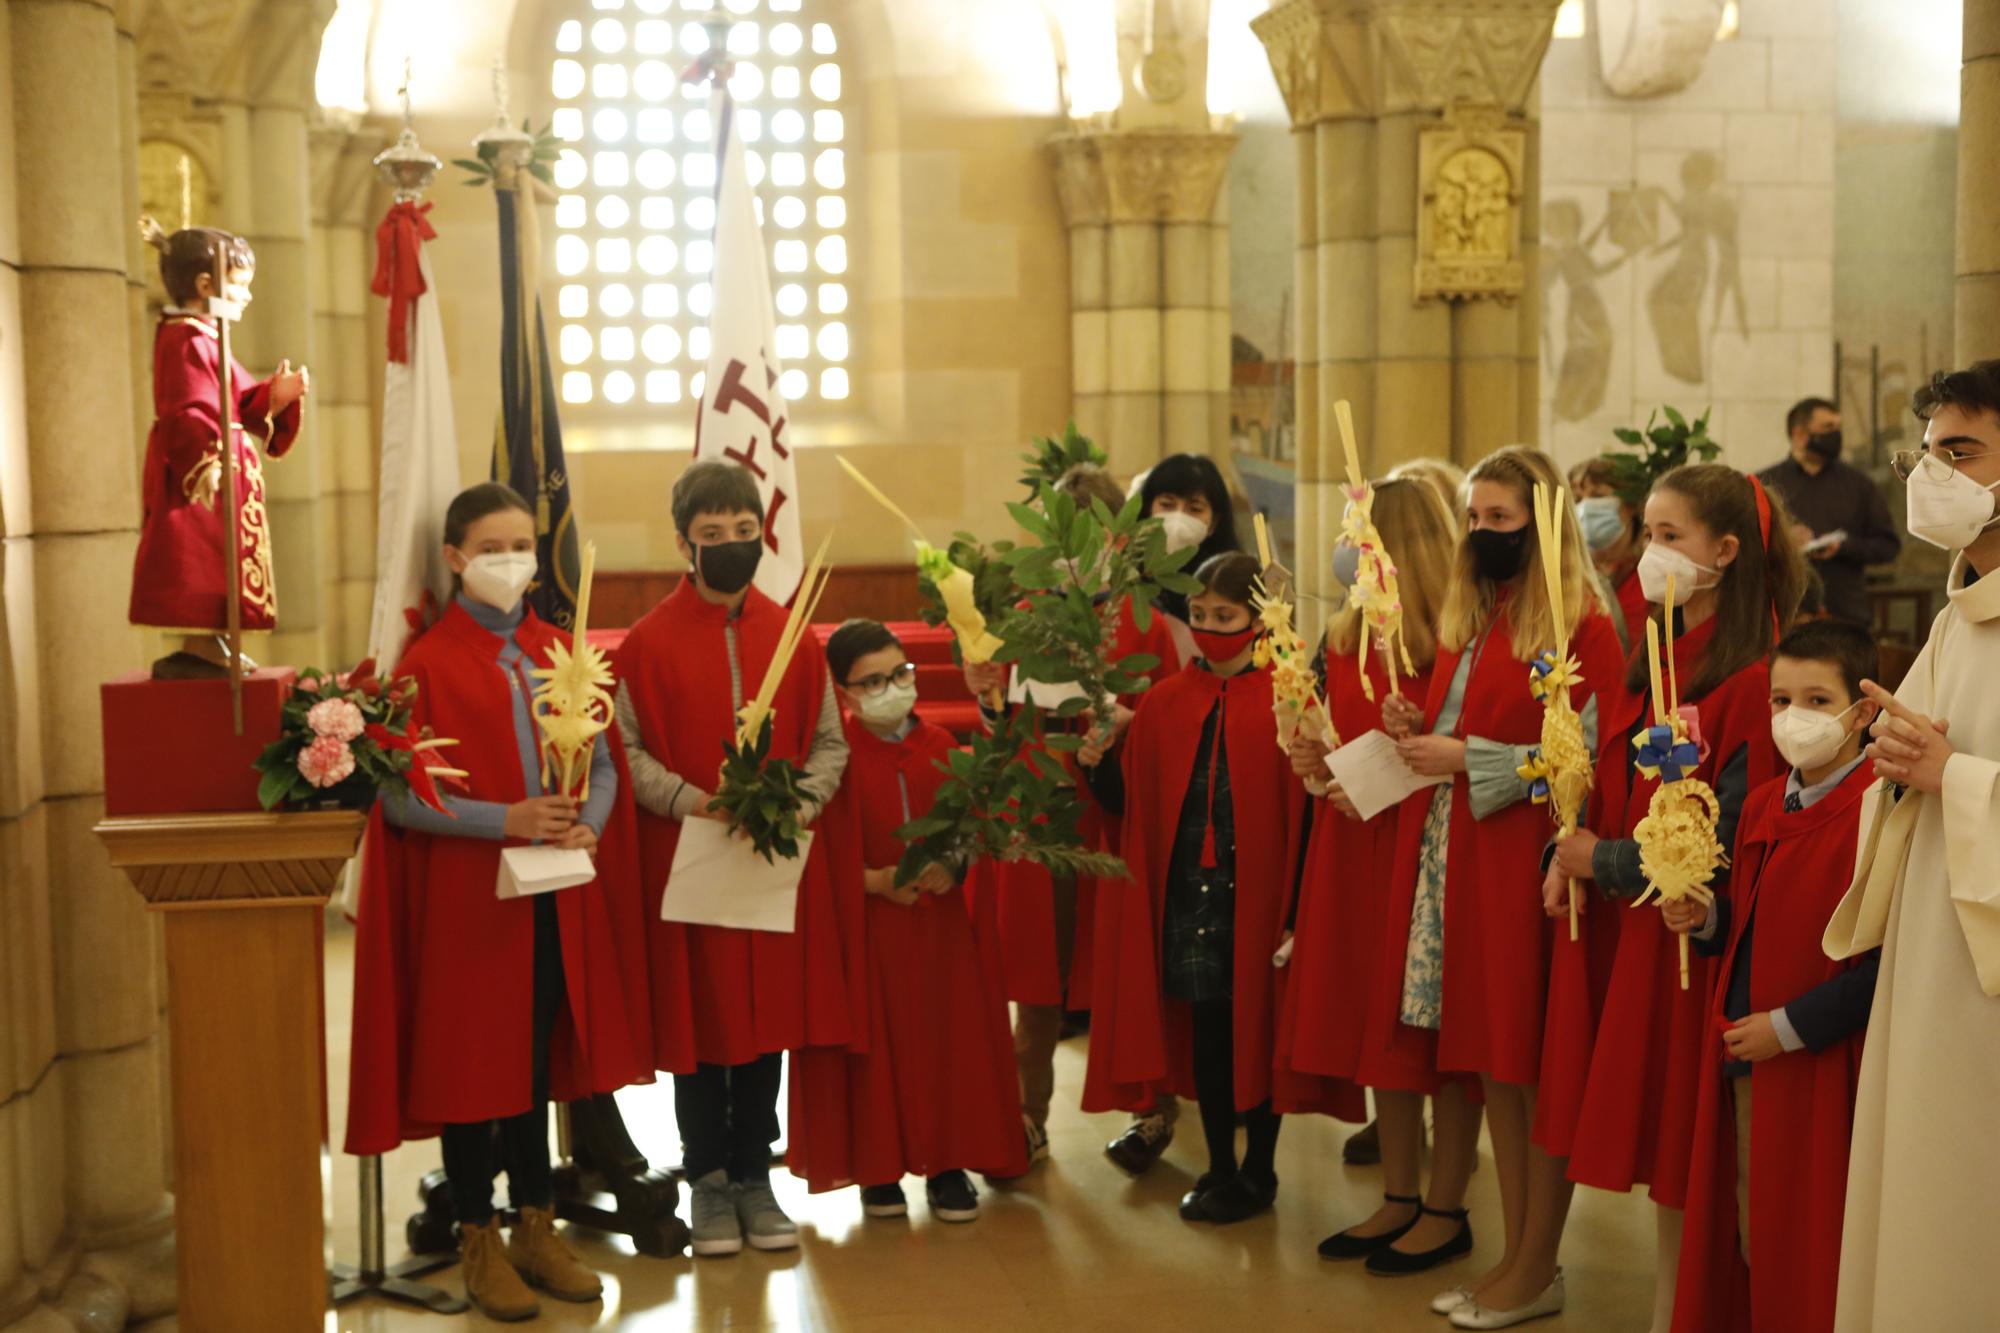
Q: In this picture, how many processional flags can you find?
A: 3